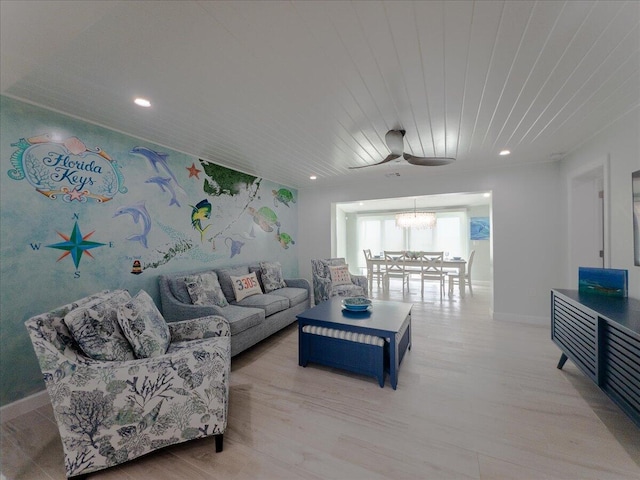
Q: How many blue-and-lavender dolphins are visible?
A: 3